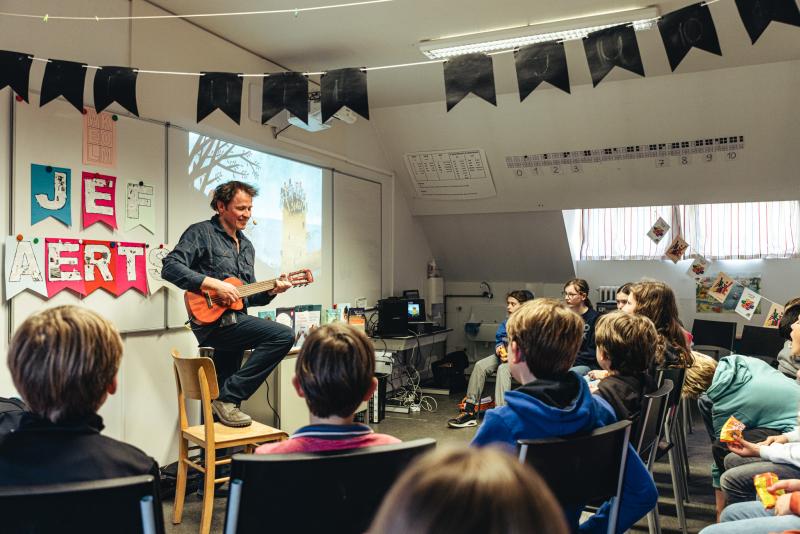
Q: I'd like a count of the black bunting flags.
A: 11